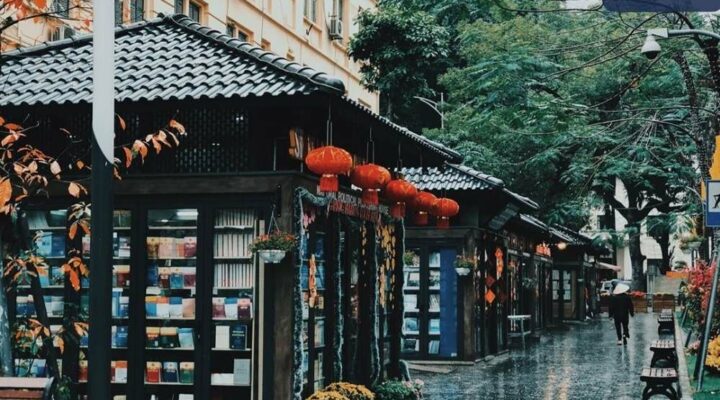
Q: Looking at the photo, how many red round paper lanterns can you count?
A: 5